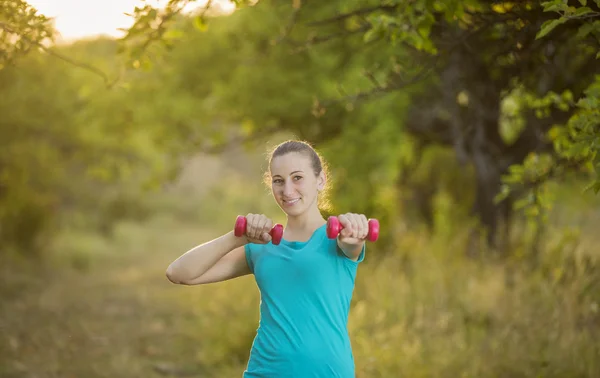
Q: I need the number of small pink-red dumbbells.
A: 2